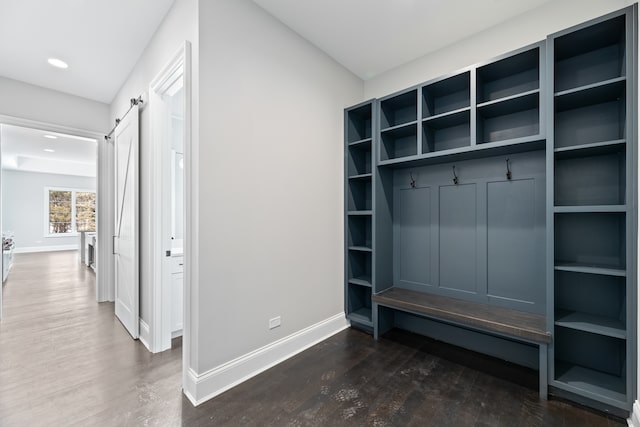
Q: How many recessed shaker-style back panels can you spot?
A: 3